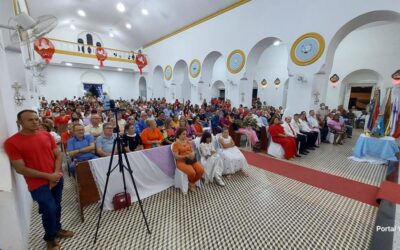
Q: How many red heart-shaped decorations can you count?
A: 3